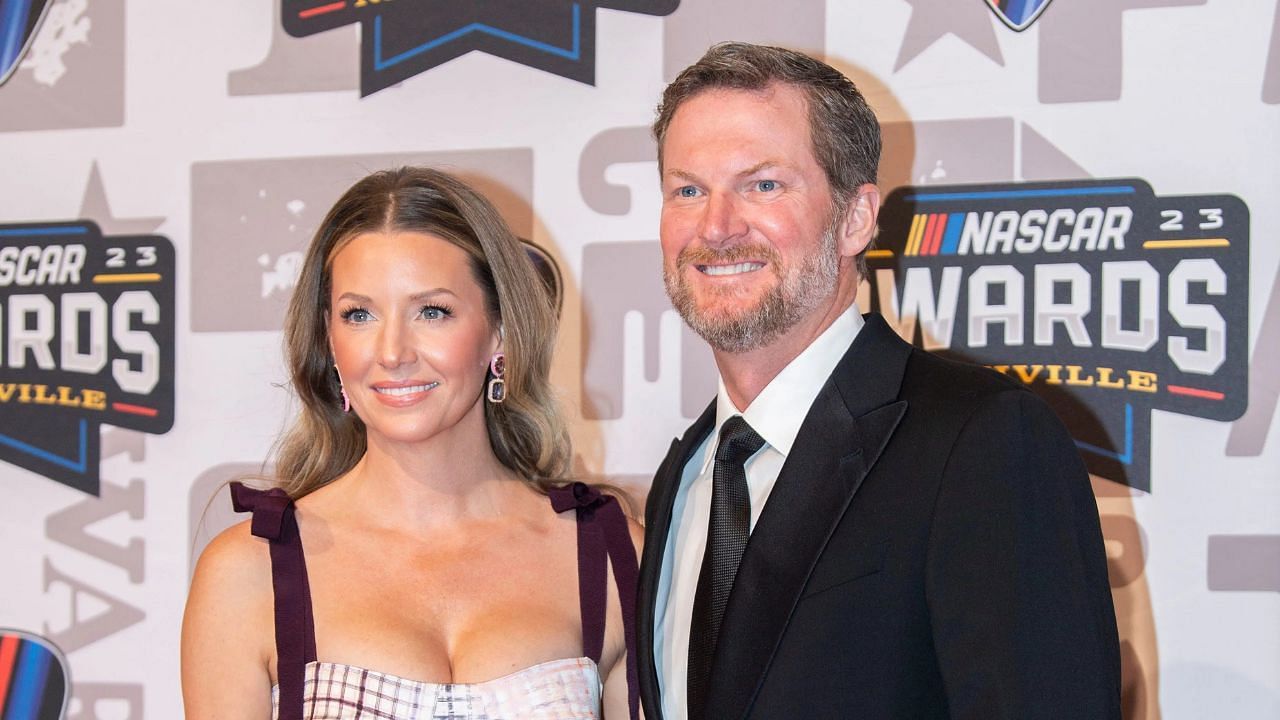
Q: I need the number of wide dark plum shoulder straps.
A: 2